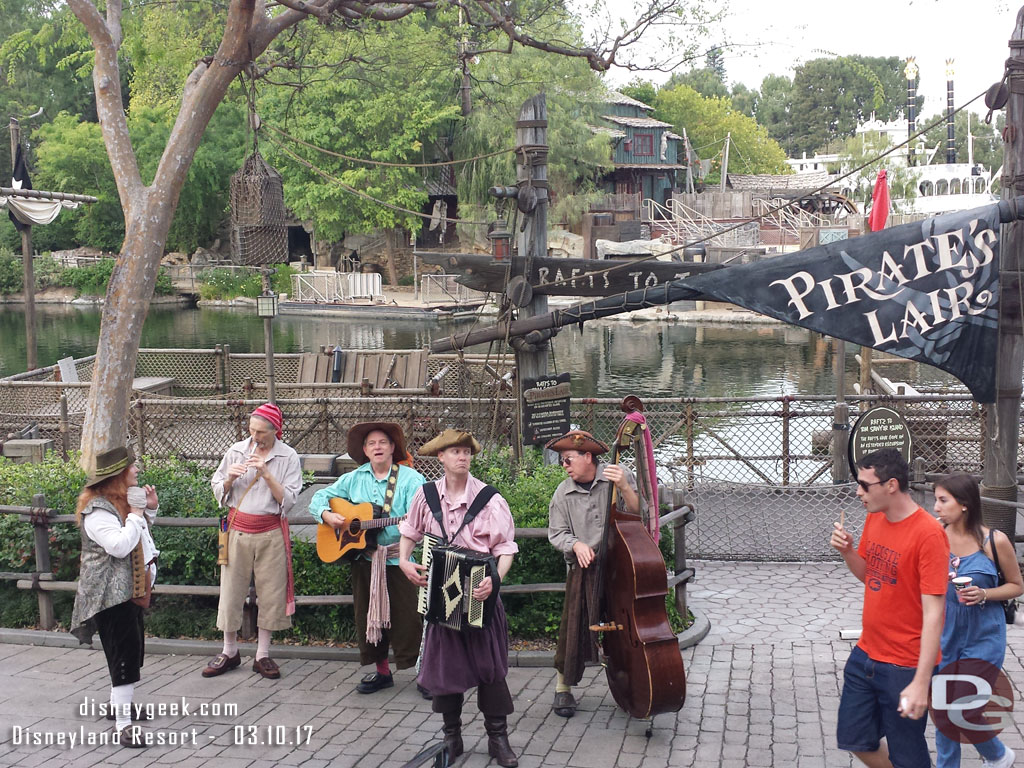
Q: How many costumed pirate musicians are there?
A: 5